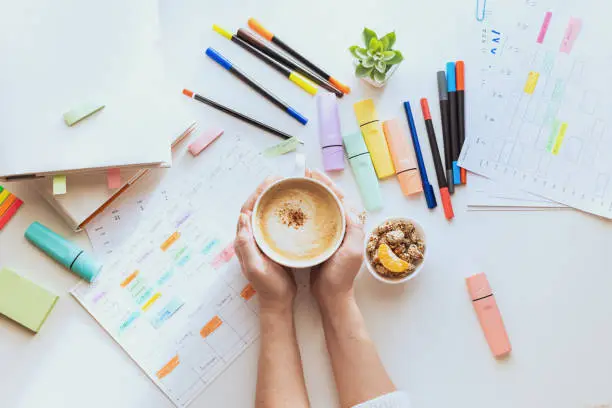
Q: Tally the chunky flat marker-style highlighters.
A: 6